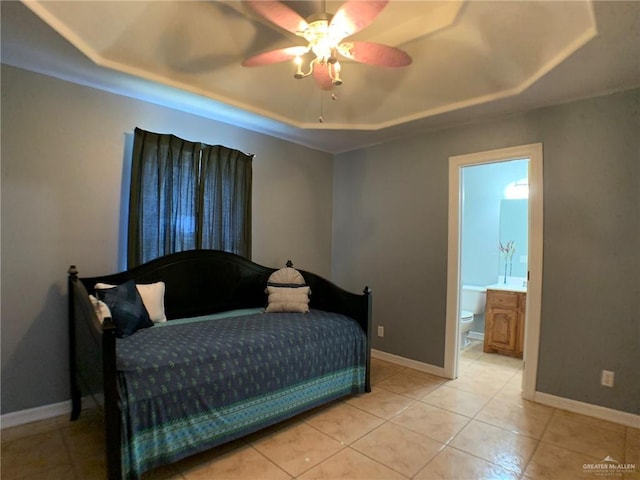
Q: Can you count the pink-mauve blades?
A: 5